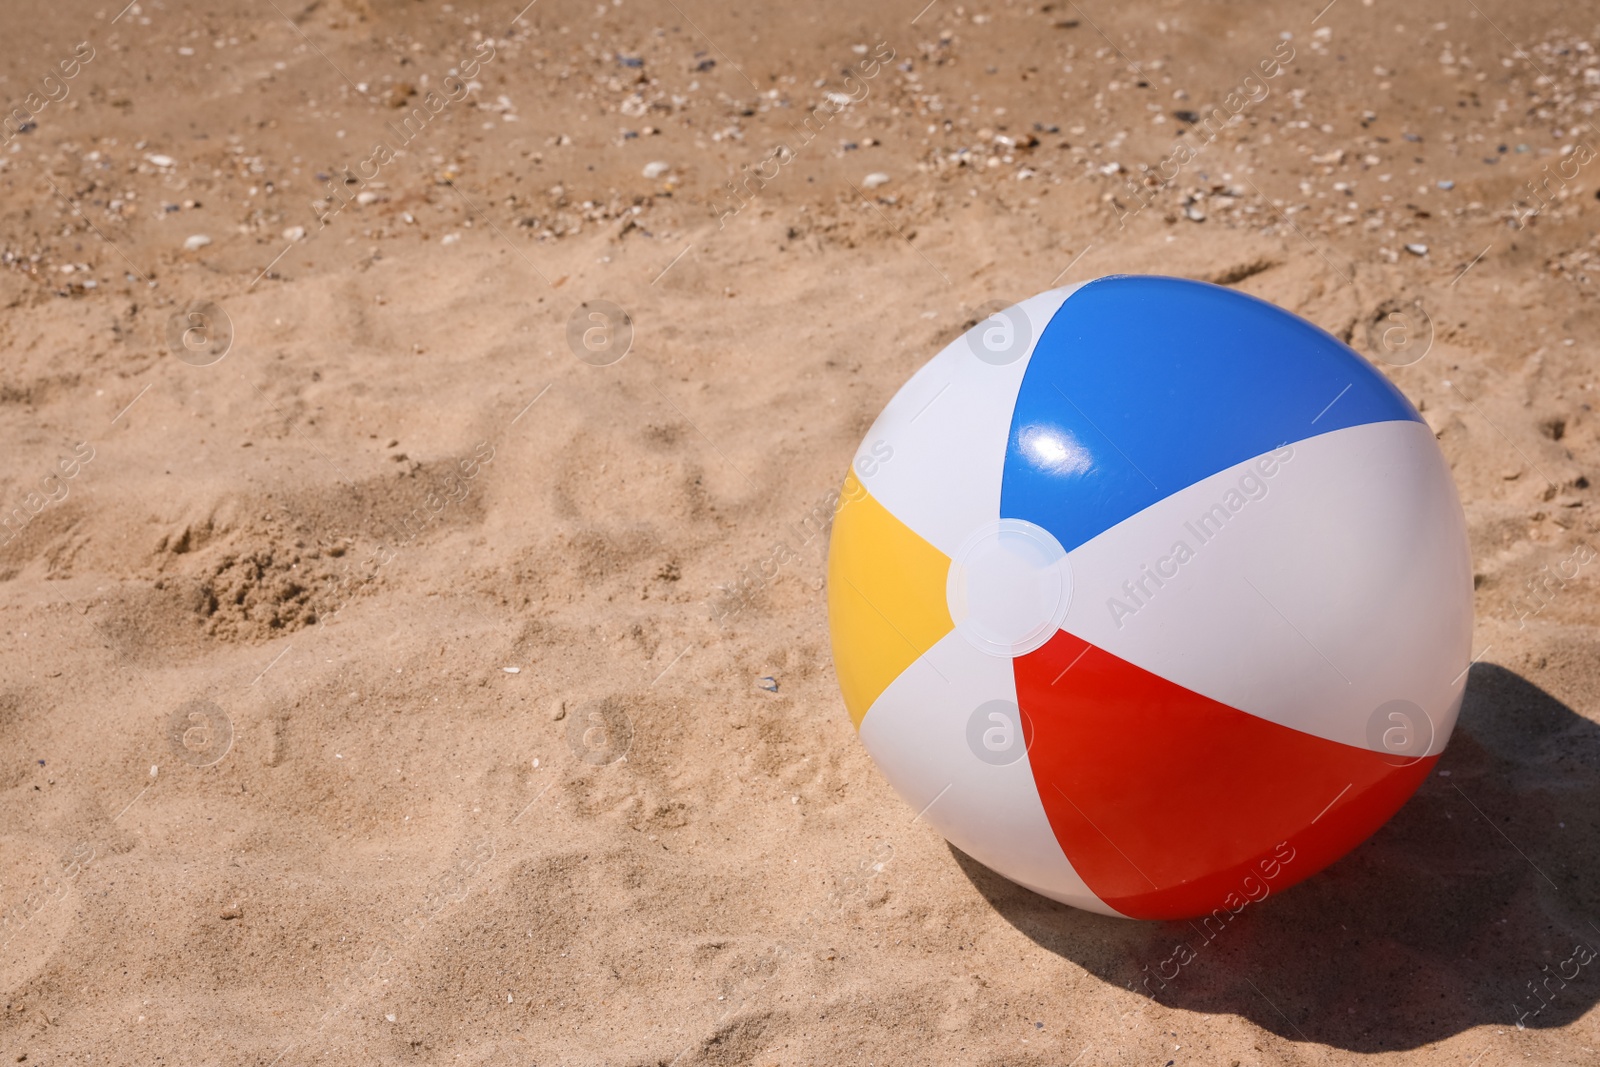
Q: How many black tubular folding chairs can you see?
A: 0